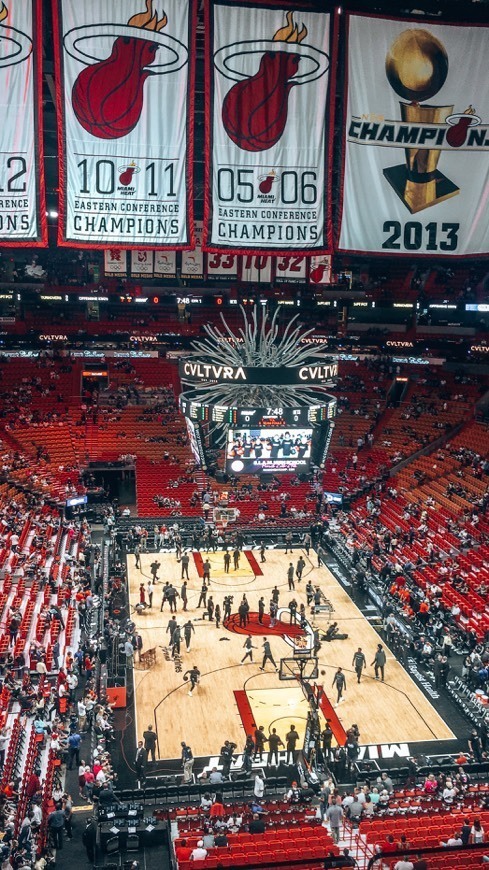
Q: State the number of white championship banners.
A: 4